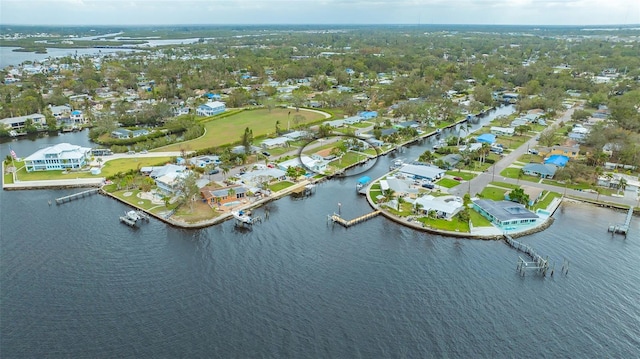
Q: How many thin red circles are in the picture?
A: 0